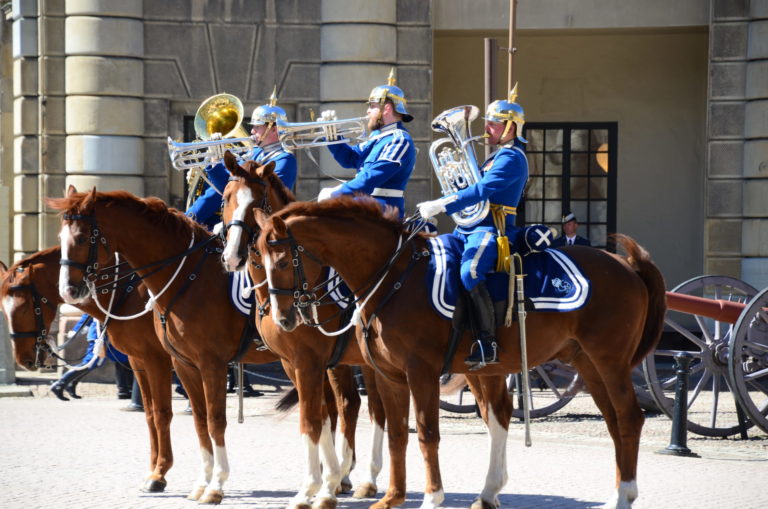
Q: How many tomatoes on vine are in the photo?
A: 0